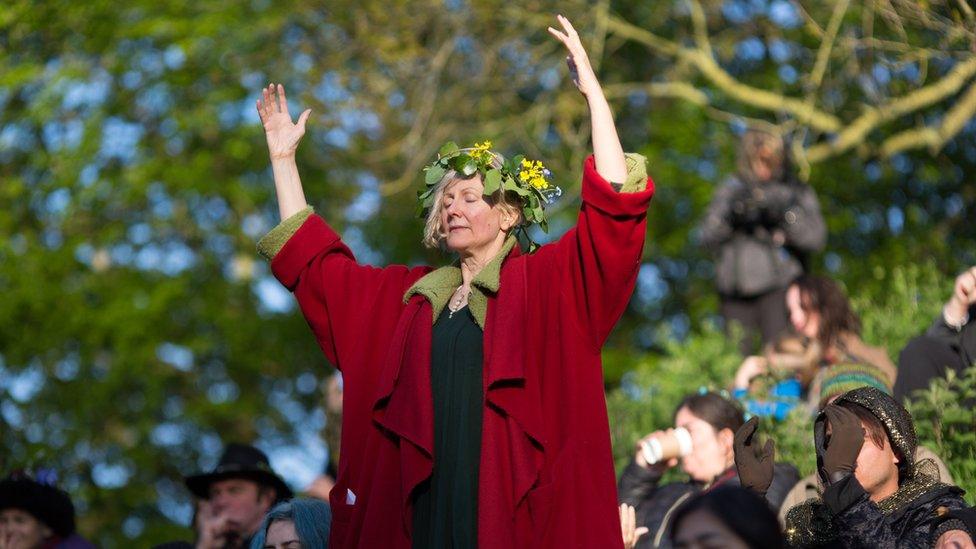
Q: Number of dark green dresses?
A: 1